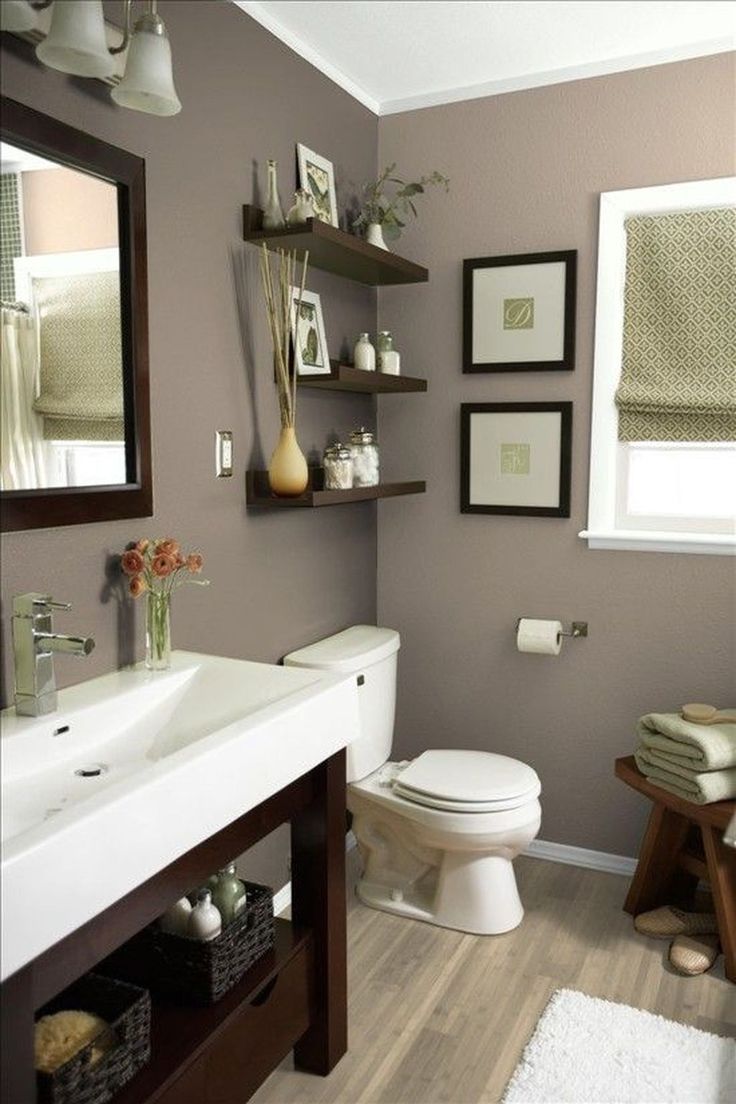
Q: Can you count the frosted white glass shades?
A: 3